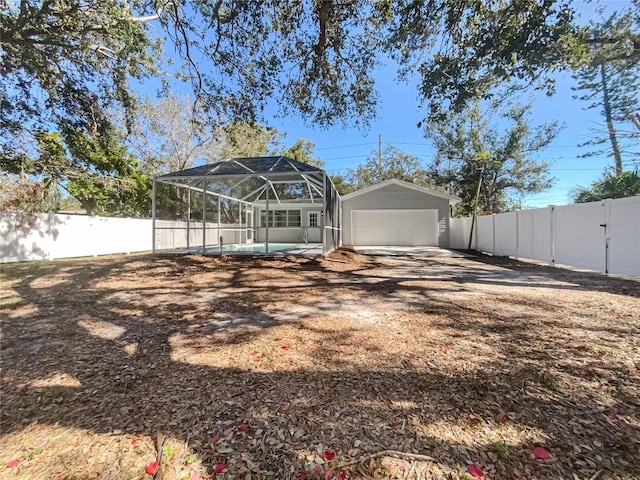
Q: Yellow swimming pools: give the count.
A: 0